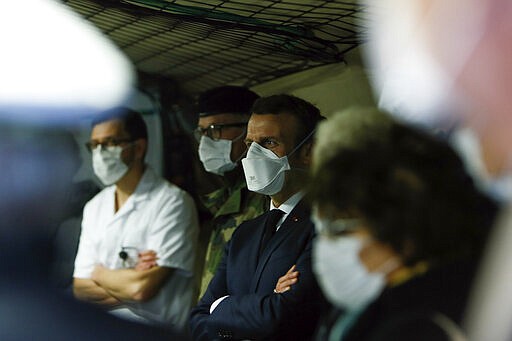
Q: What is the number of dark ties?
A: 1